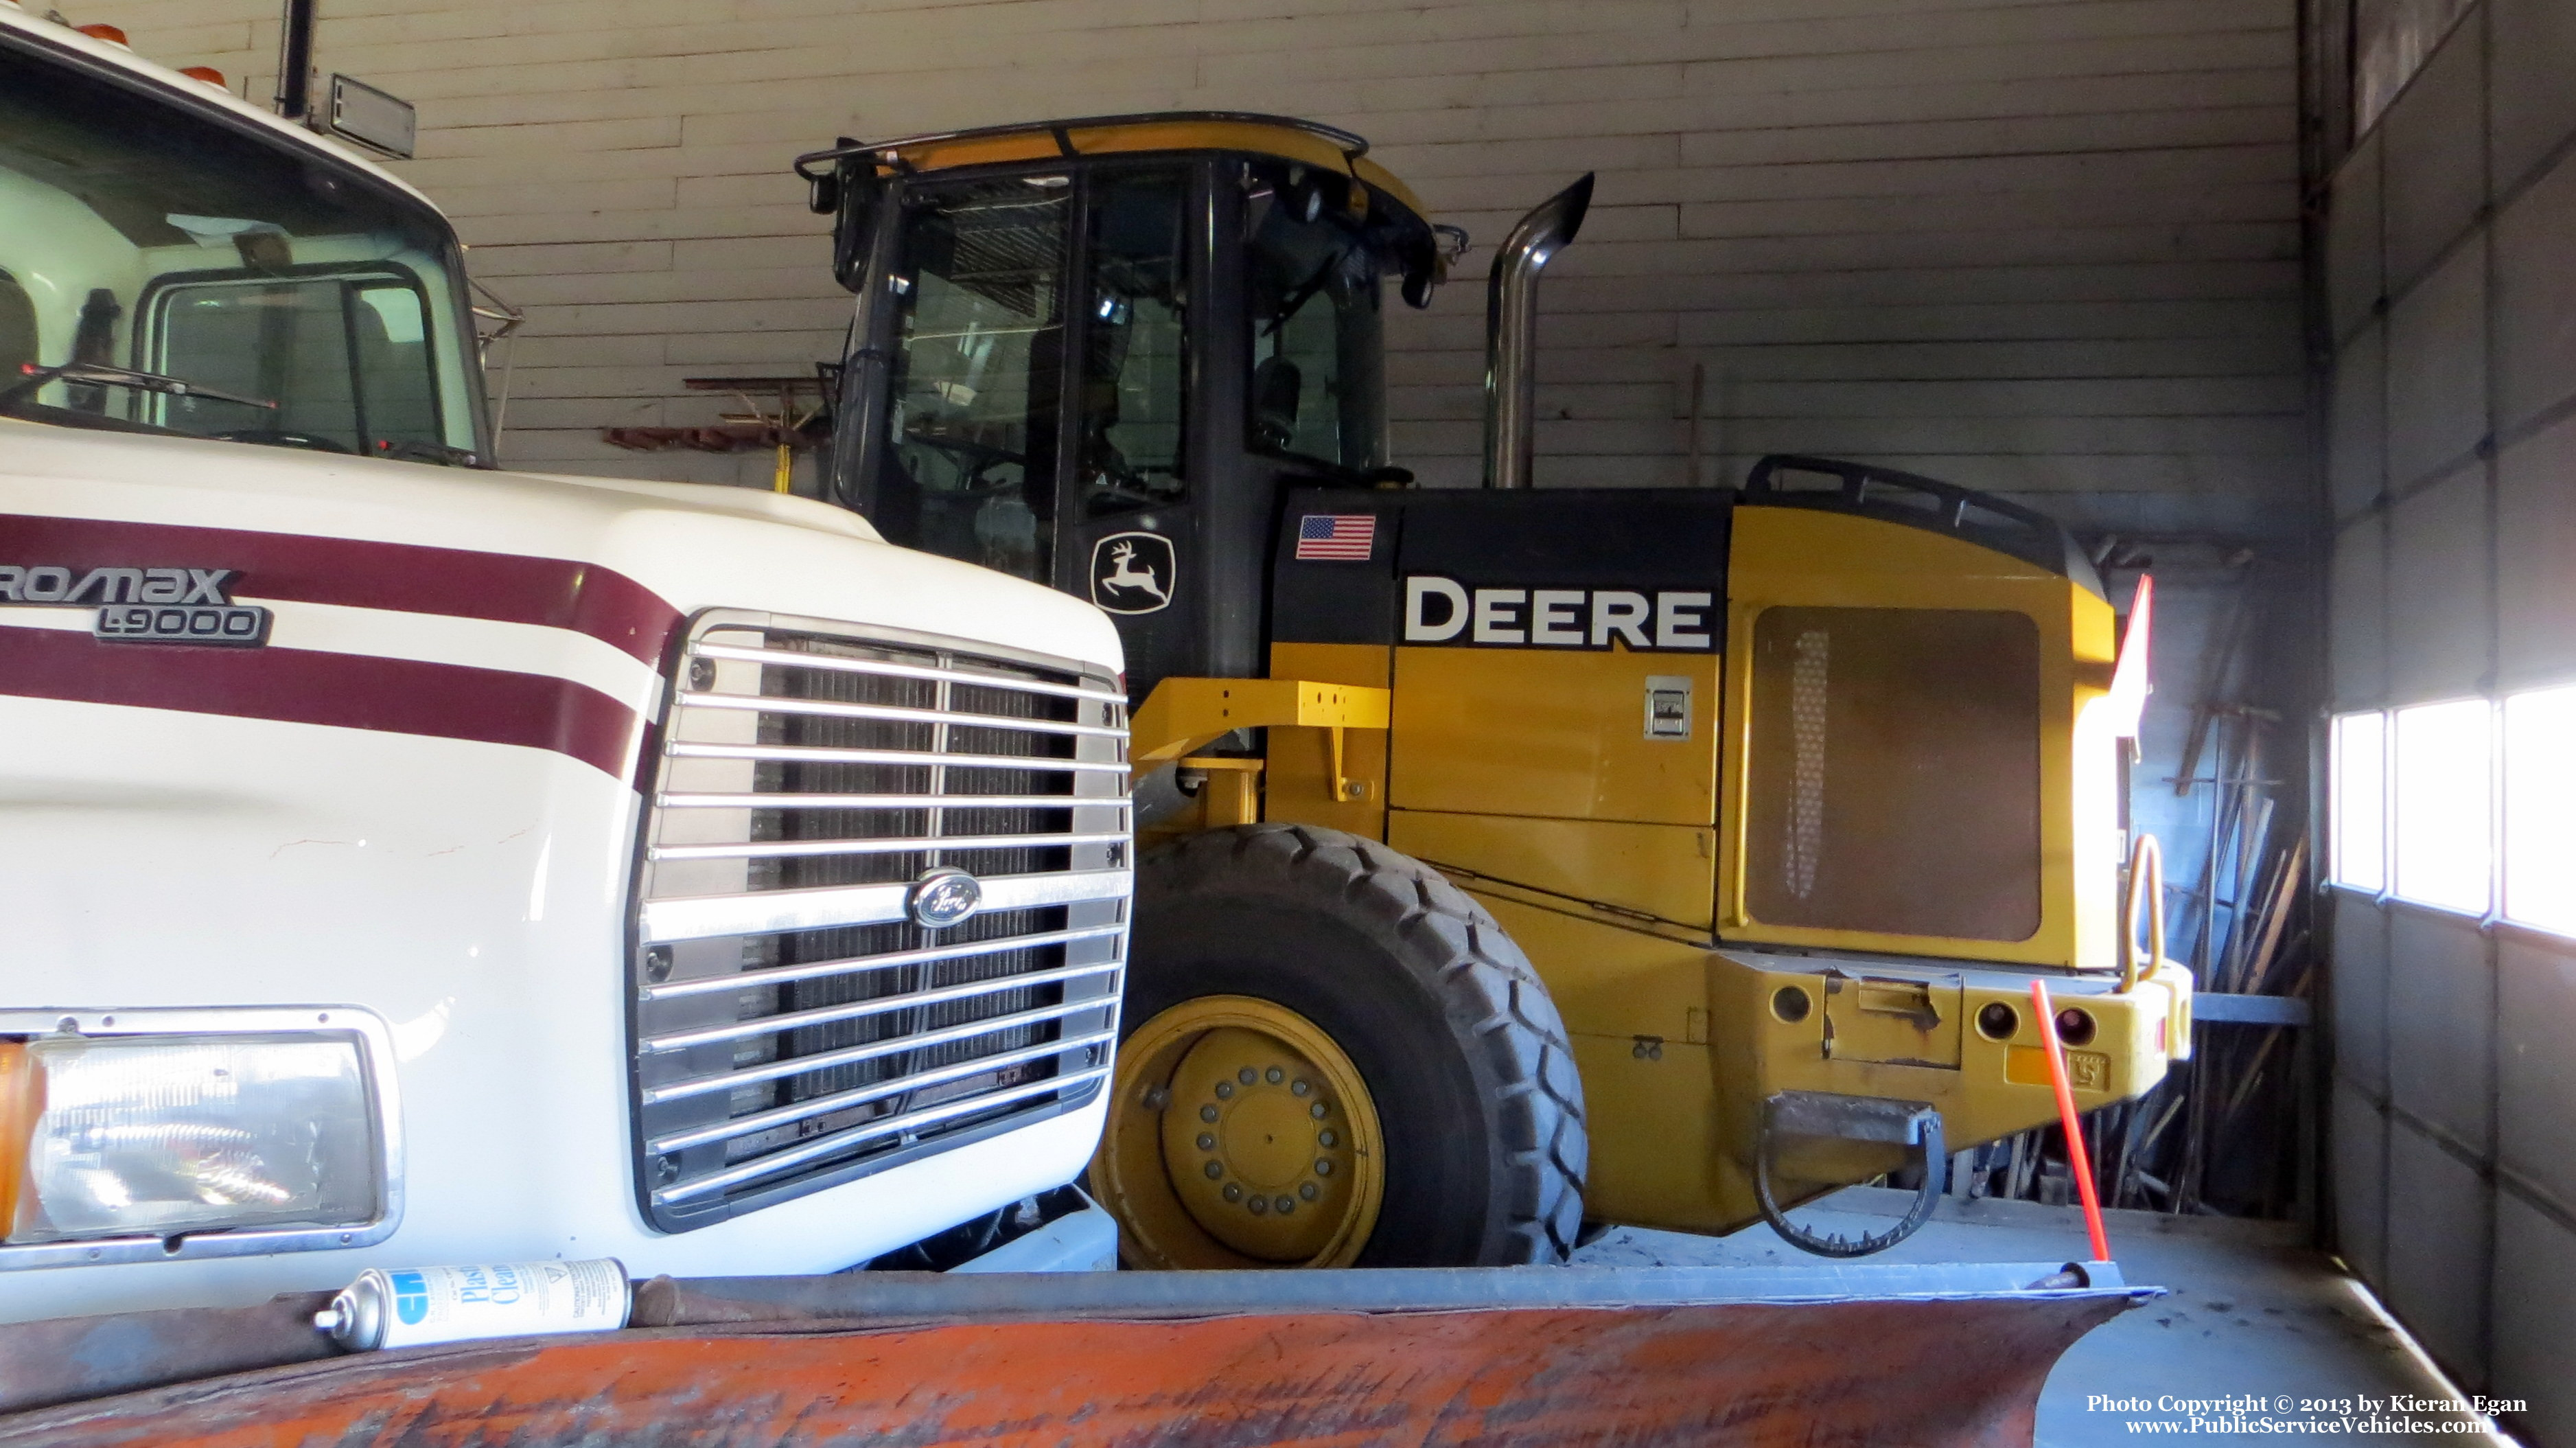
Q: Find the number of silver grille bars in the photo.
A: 11